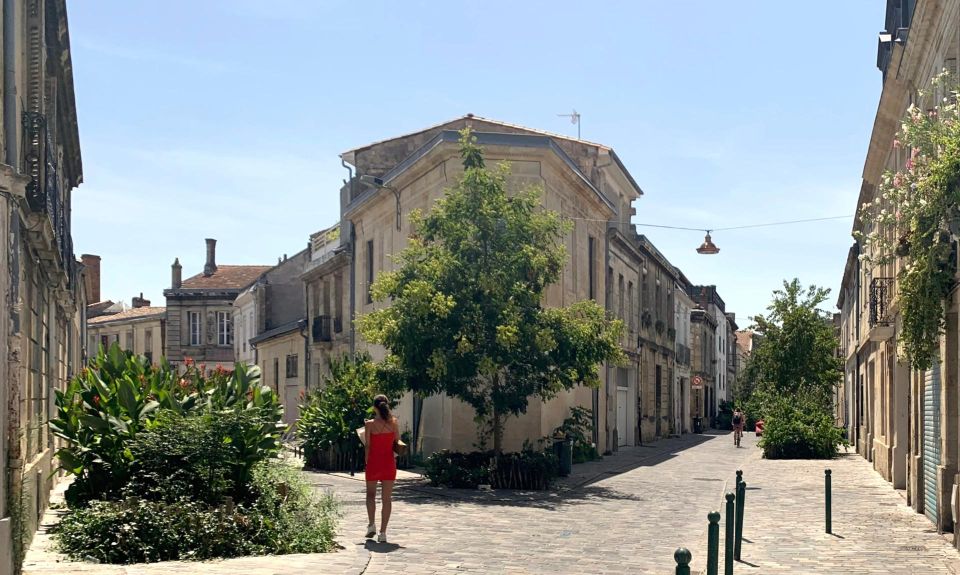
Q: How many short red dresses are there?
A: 1